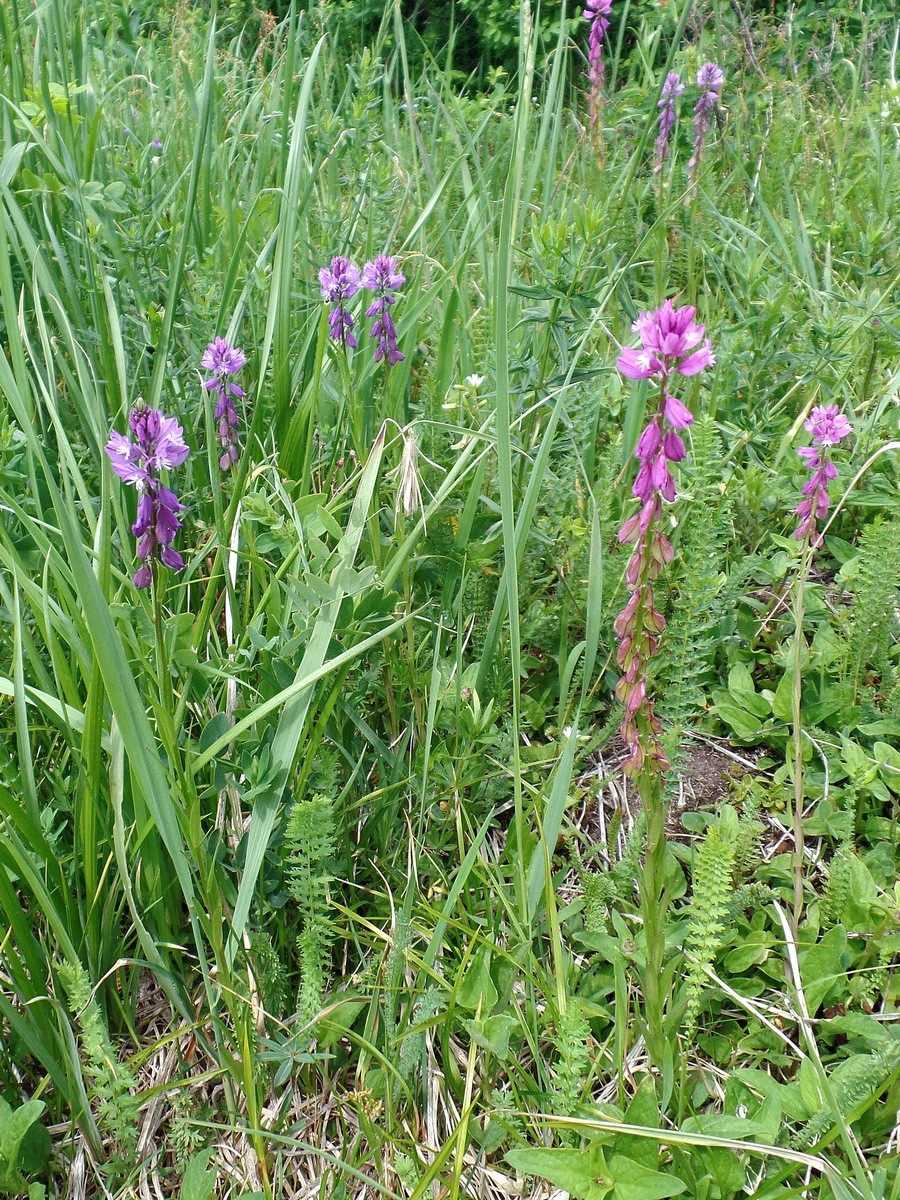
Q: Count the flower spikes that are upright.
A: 9